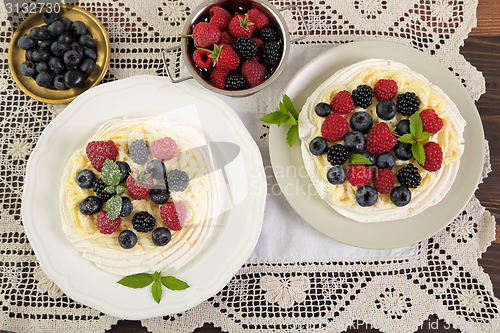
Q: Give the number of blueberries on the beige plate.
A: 12